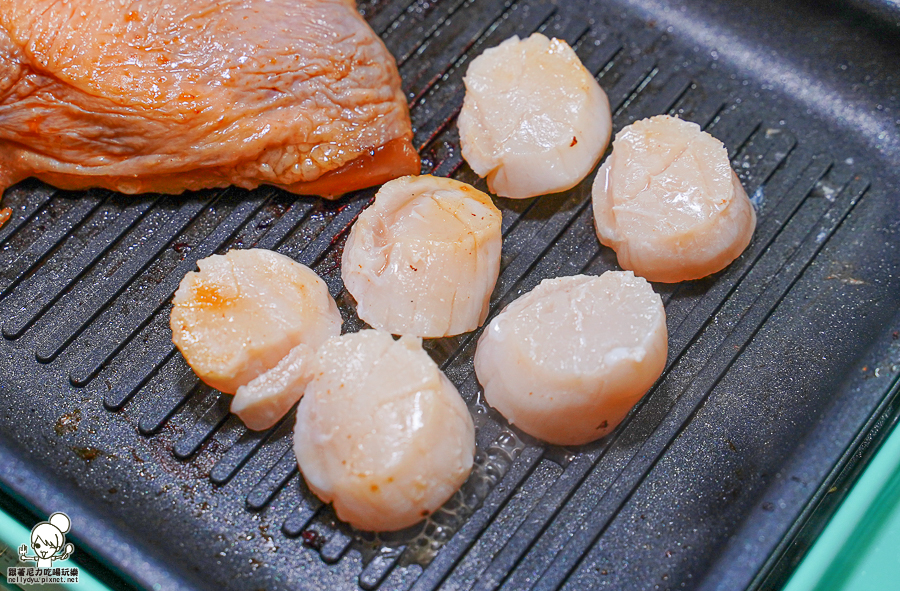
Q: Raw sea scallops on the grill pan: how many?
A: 6